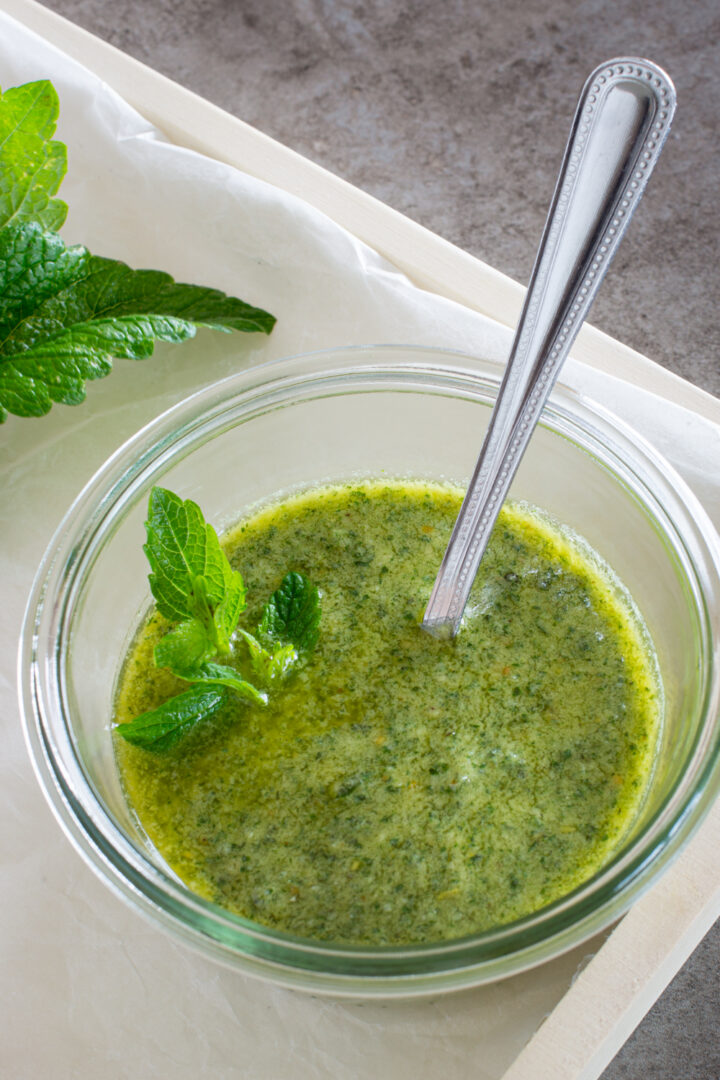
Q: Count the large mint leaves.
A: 2